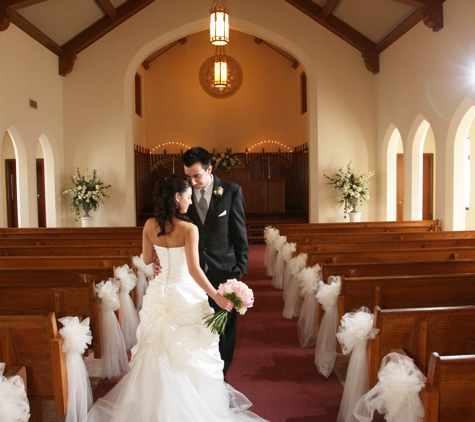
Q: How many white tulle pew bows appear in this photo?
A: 13